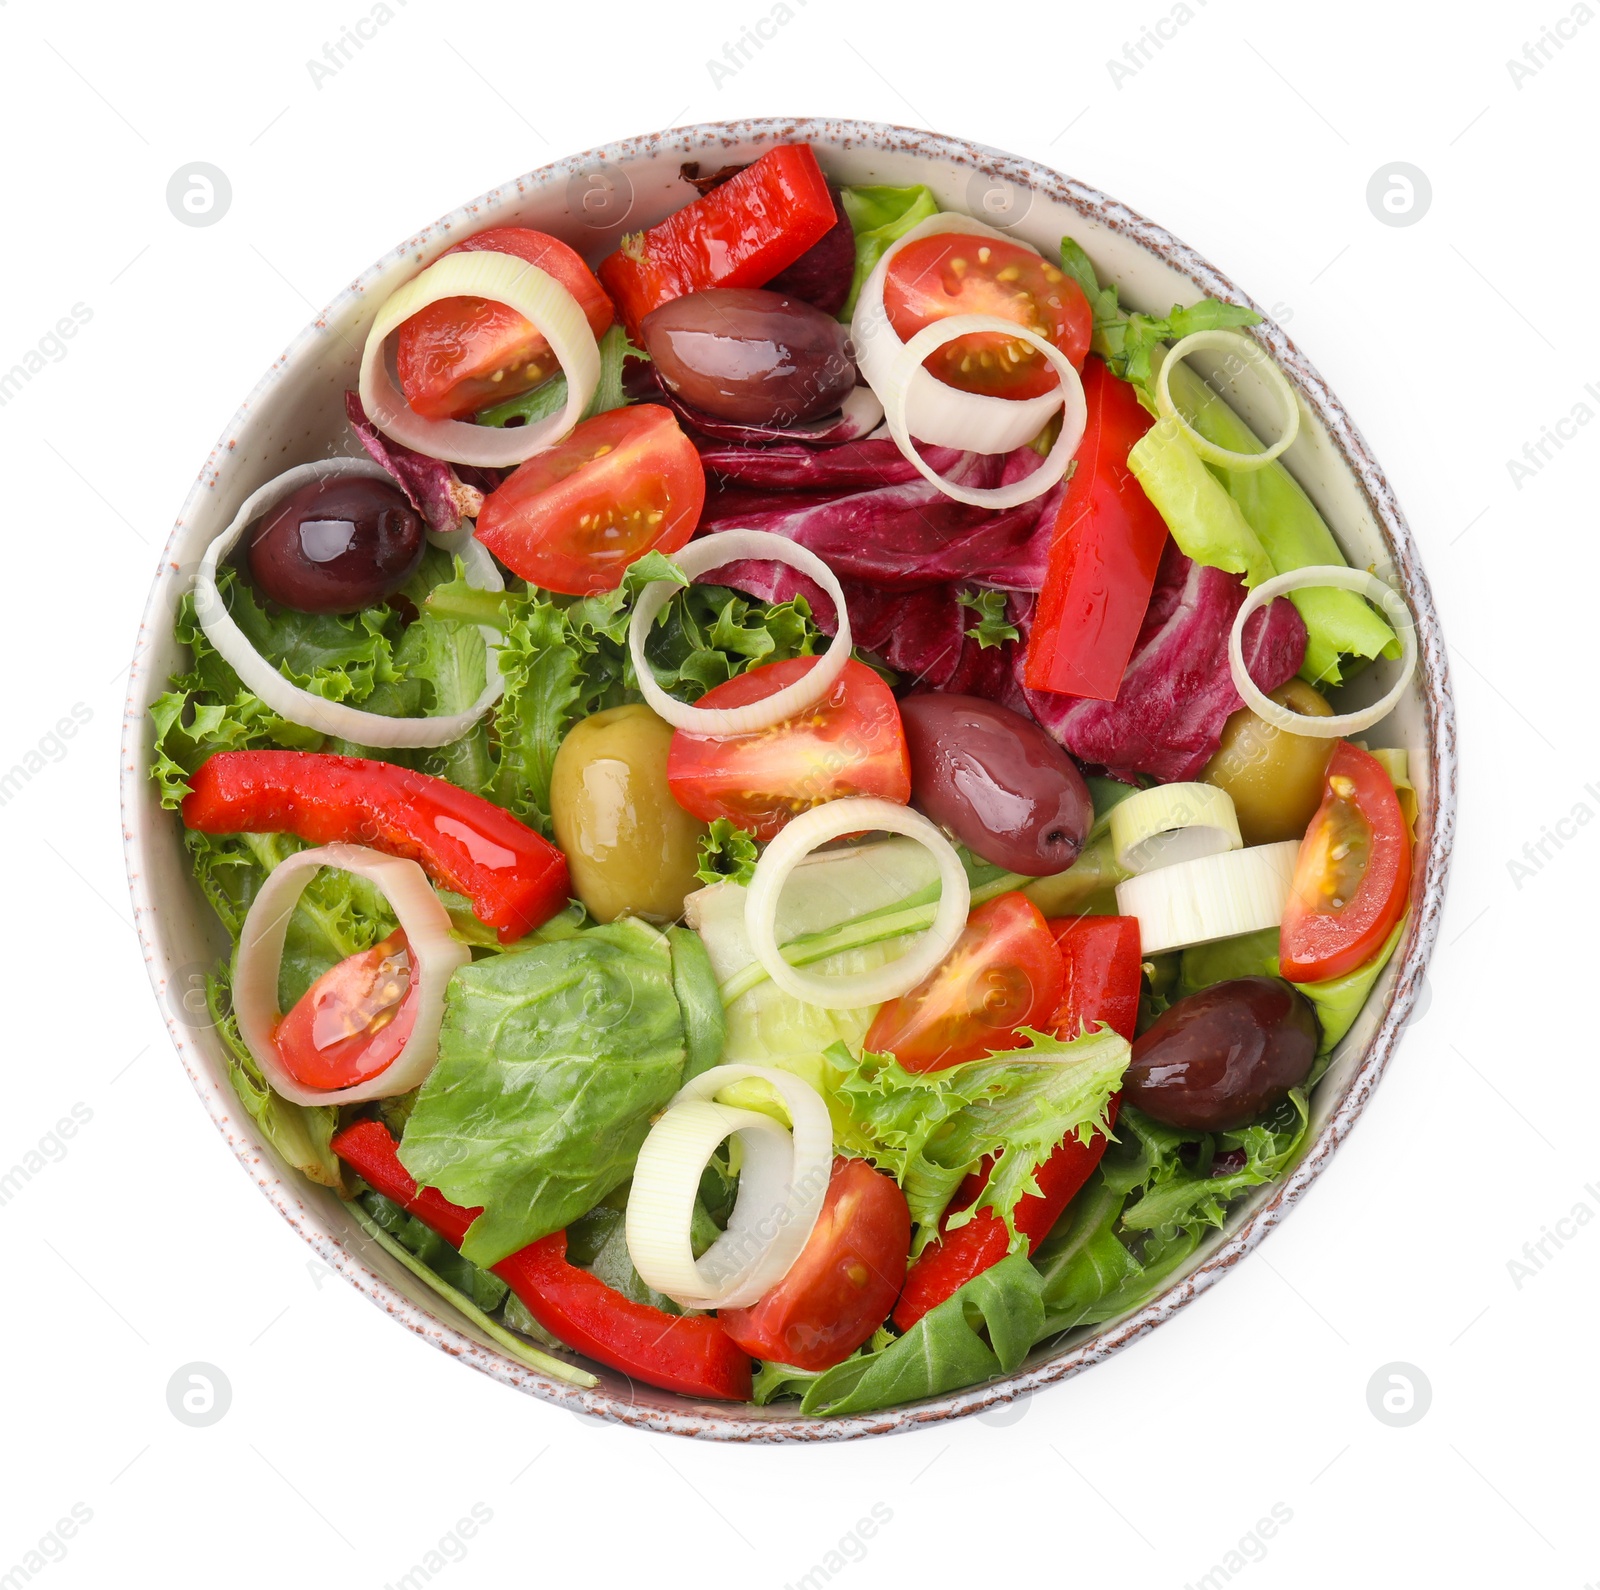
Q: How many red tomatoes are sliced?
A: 8